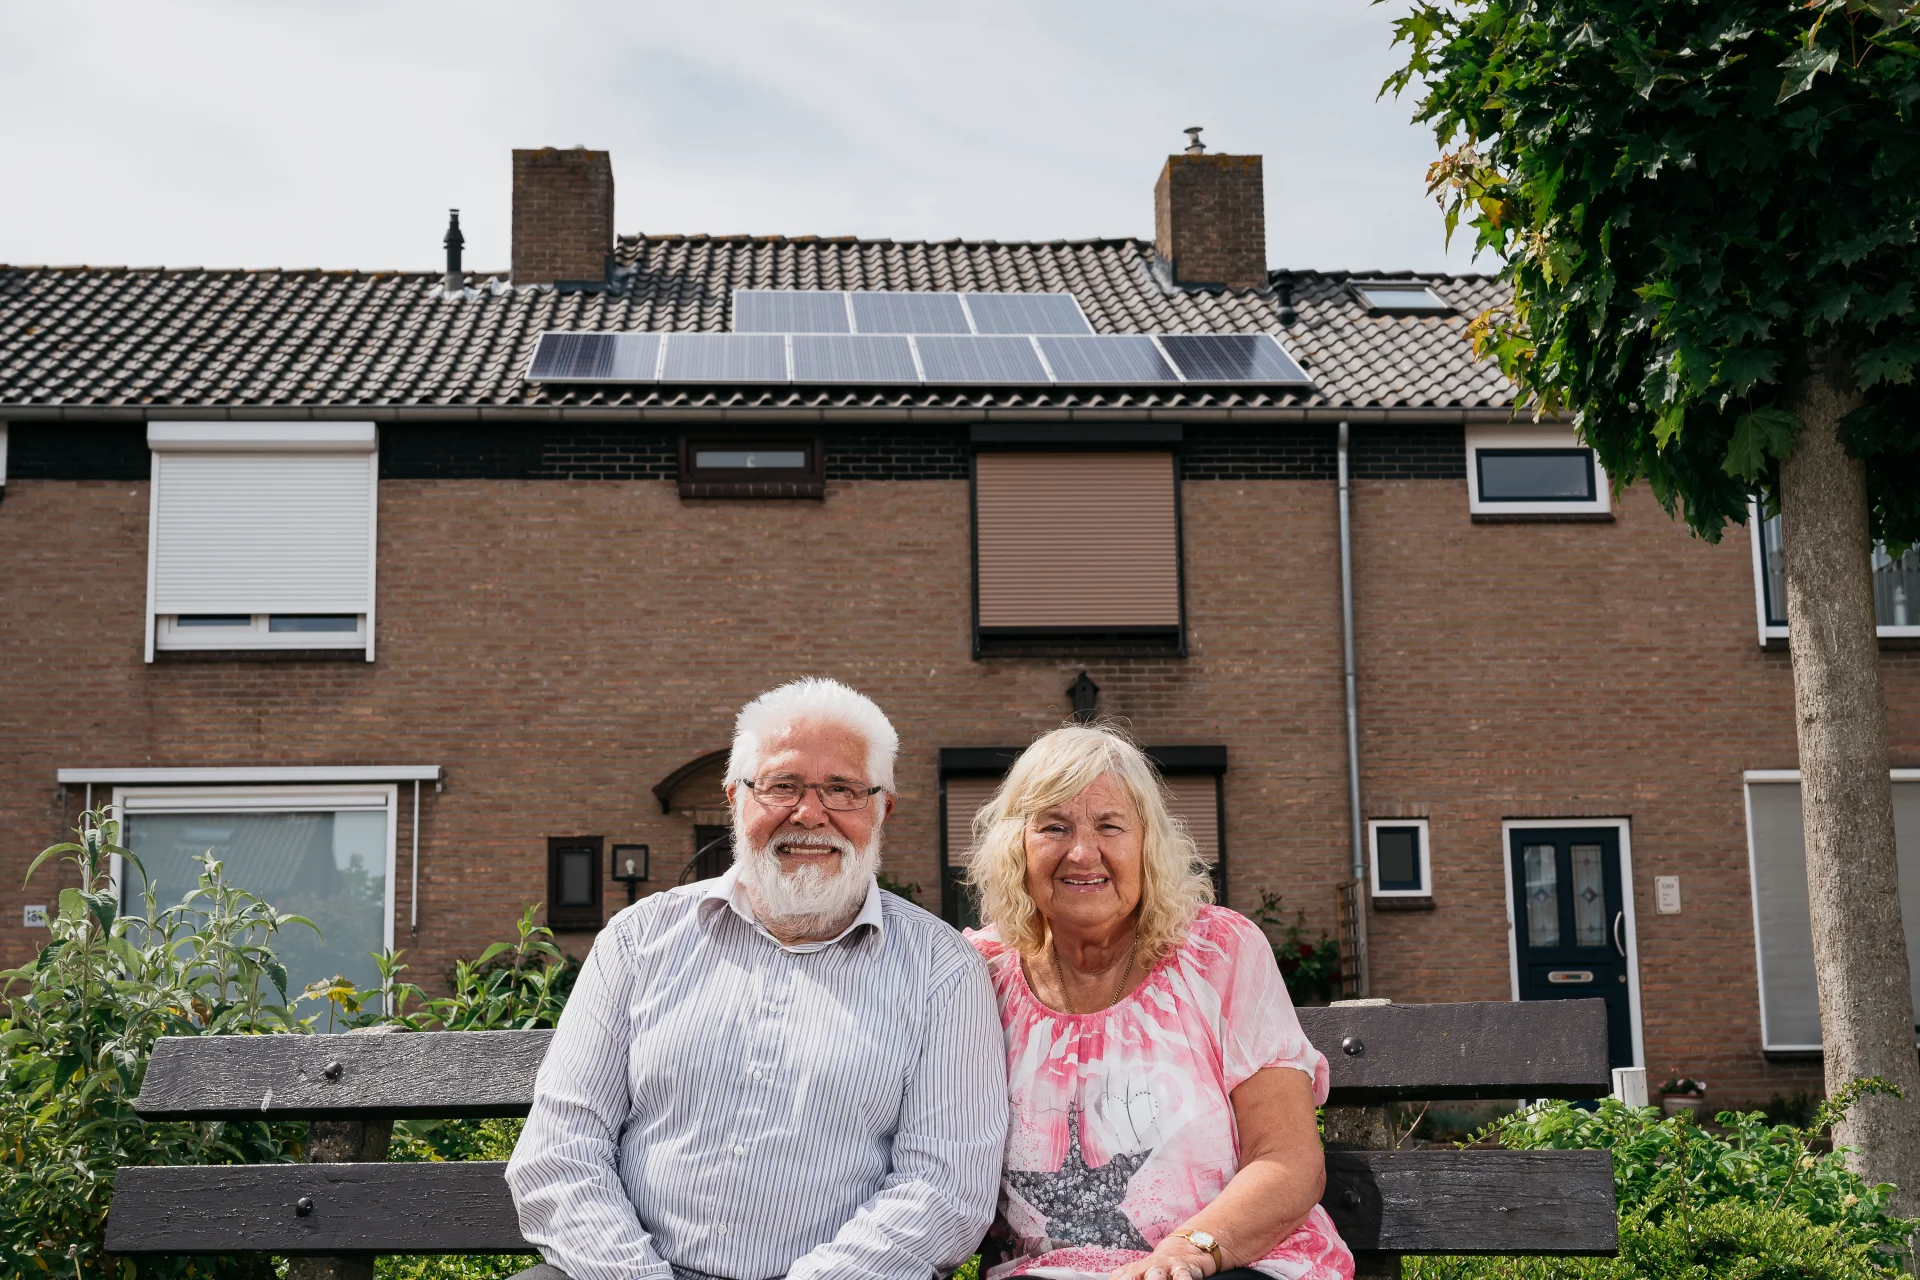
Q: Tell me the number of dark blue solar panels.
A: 2